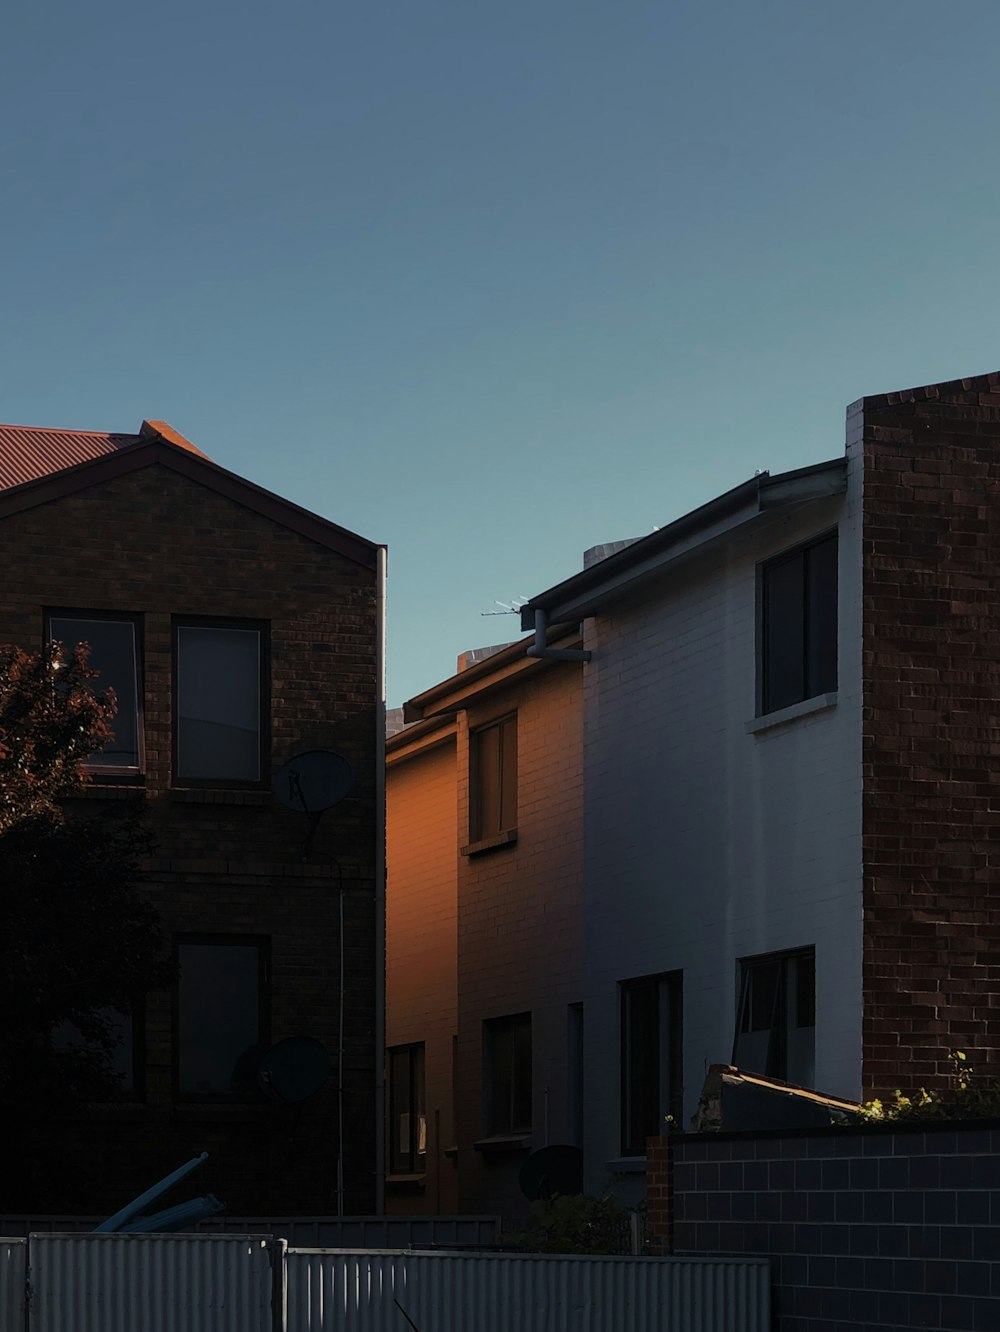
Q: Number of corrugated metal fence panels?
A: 3